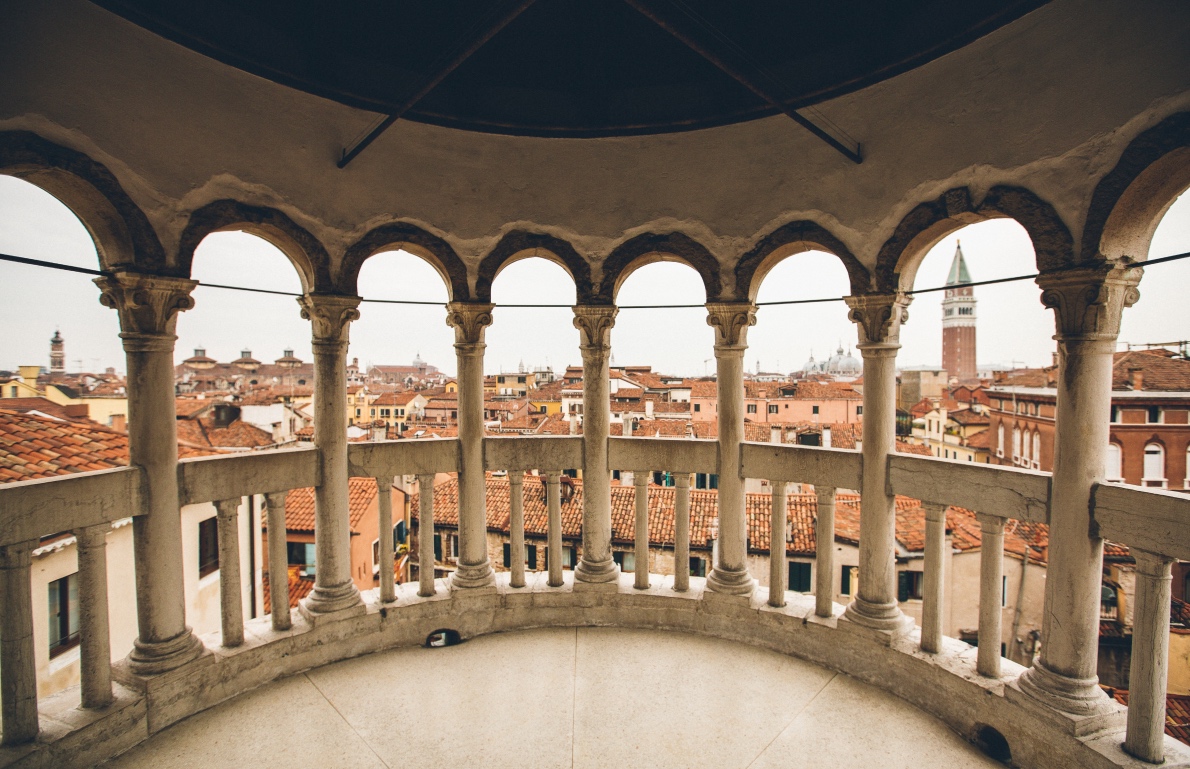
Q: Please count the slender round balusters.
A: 15